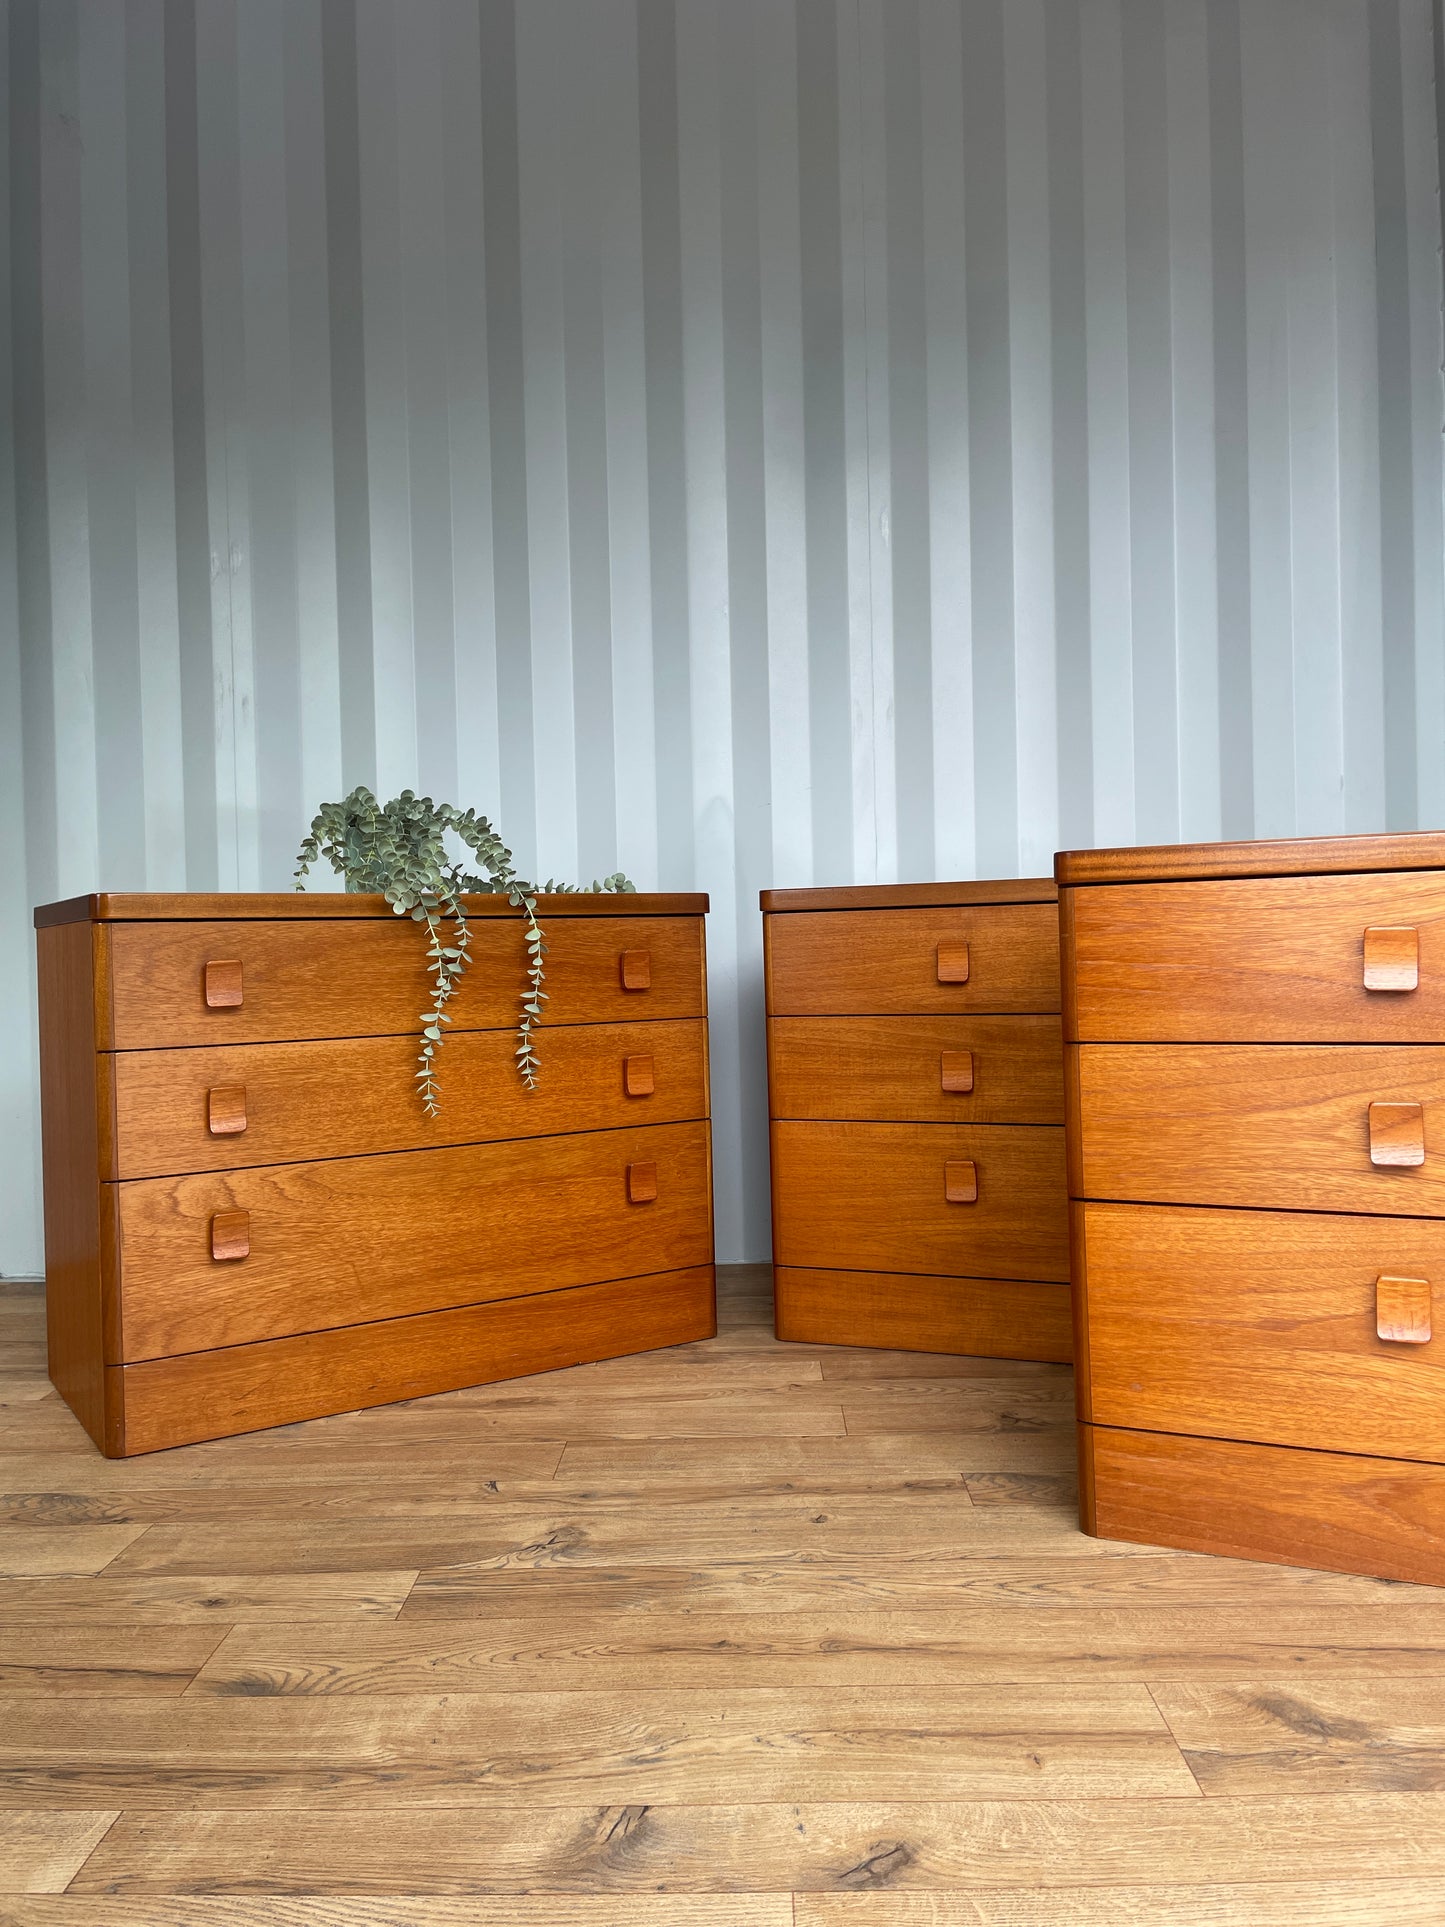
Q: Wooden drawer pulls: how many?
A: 12